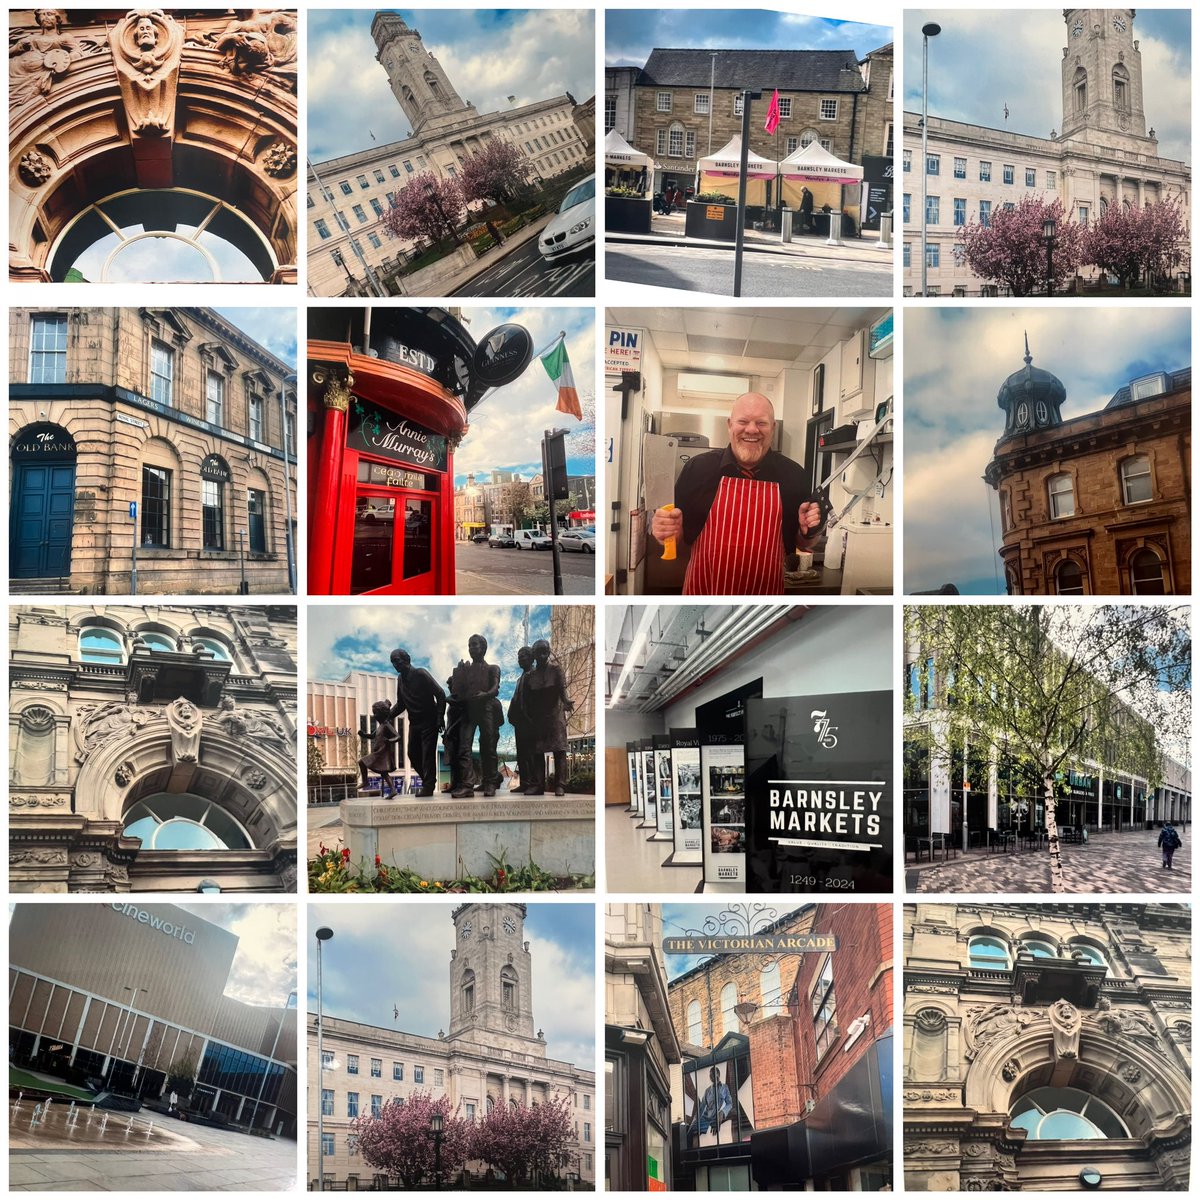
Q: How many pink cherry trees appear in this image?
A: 6